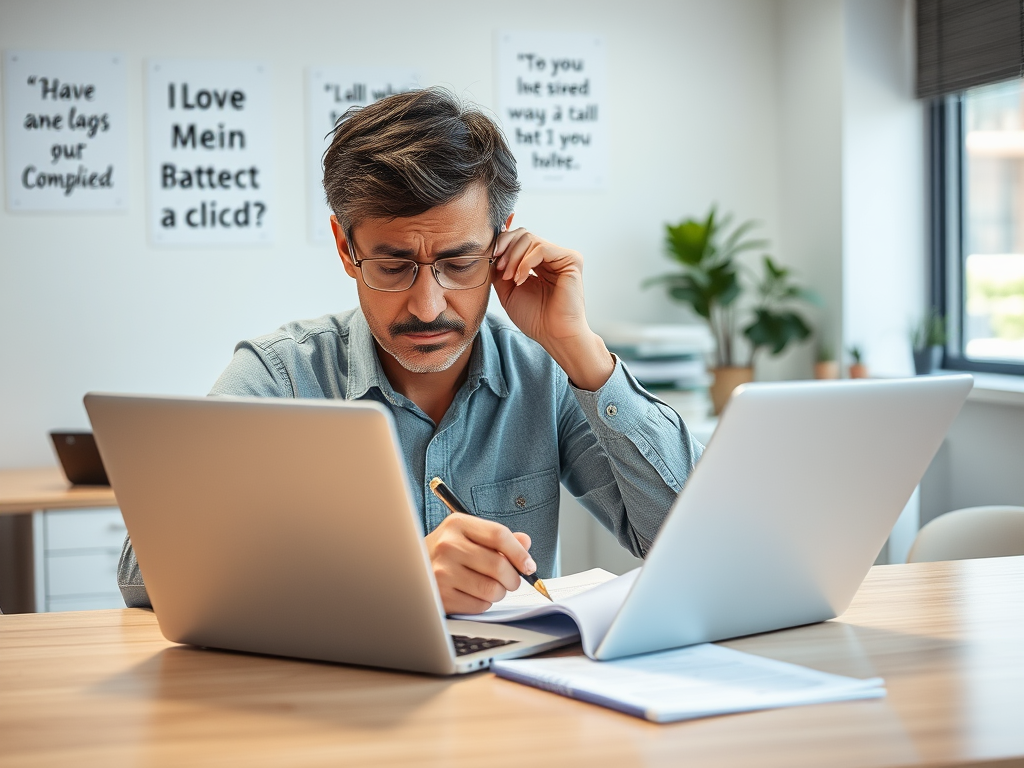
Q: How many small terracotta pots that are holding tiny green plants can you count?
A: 2